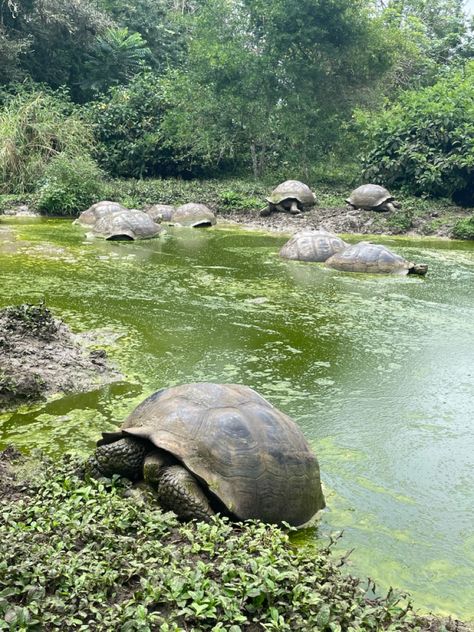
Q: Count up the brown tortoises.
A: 9